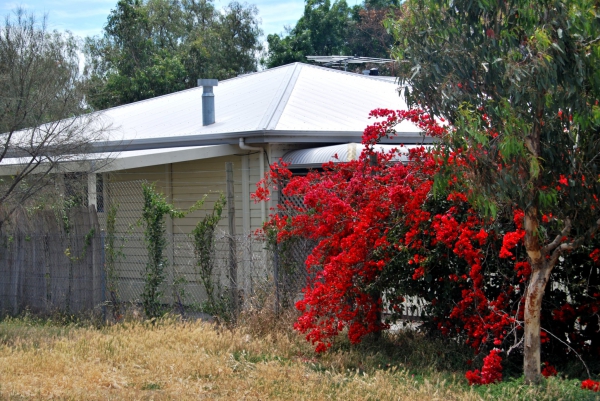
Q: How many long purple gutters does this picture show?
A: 0